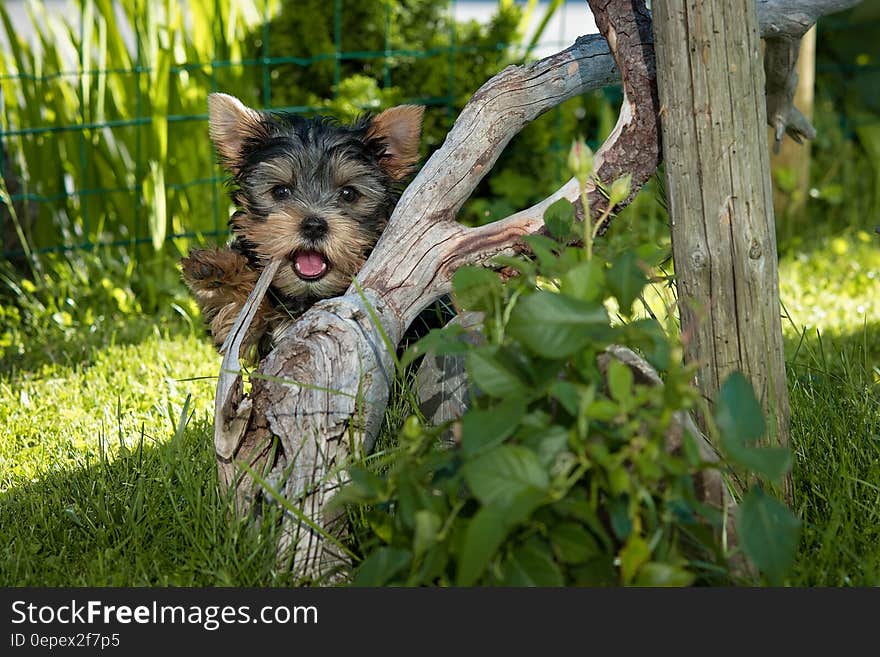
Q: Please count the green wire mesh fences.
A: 1